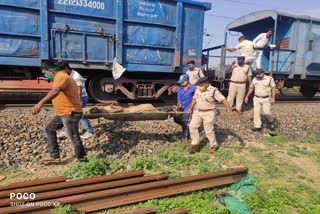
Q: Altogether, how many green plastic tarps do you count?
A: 1